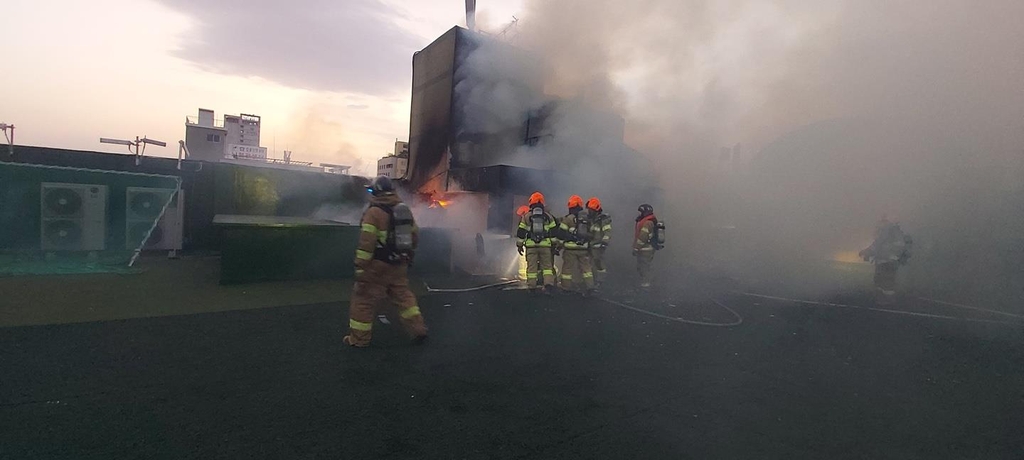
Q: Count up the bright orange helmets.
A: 4